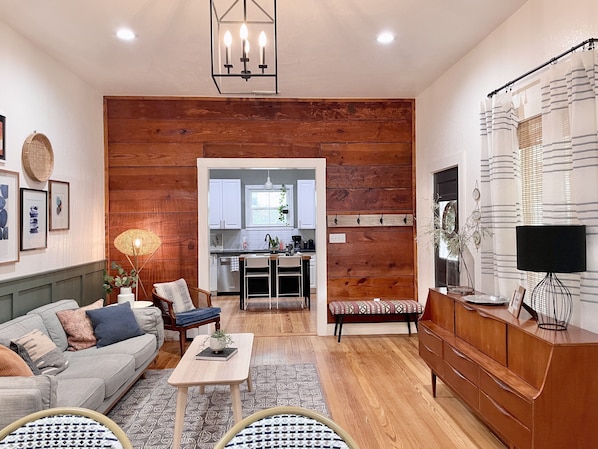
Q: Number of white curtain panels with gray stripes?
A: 2